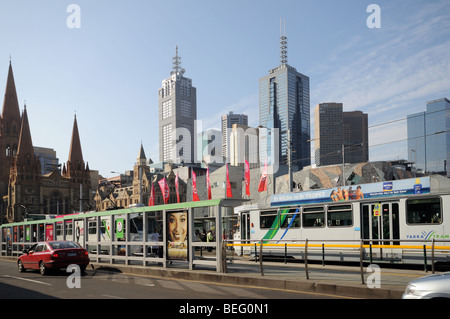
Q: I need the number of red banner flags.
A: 8